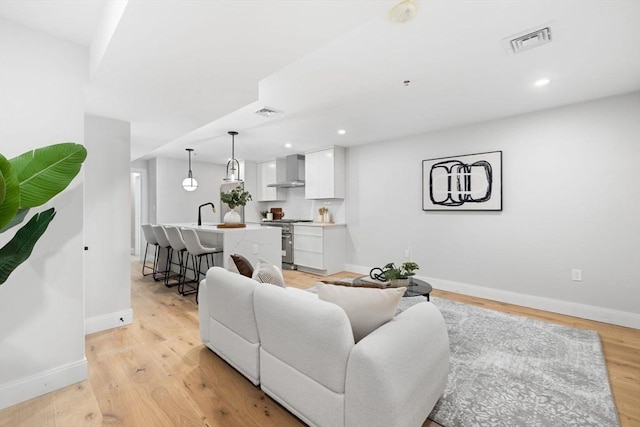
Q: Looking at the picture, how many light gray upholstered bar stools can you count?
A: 4